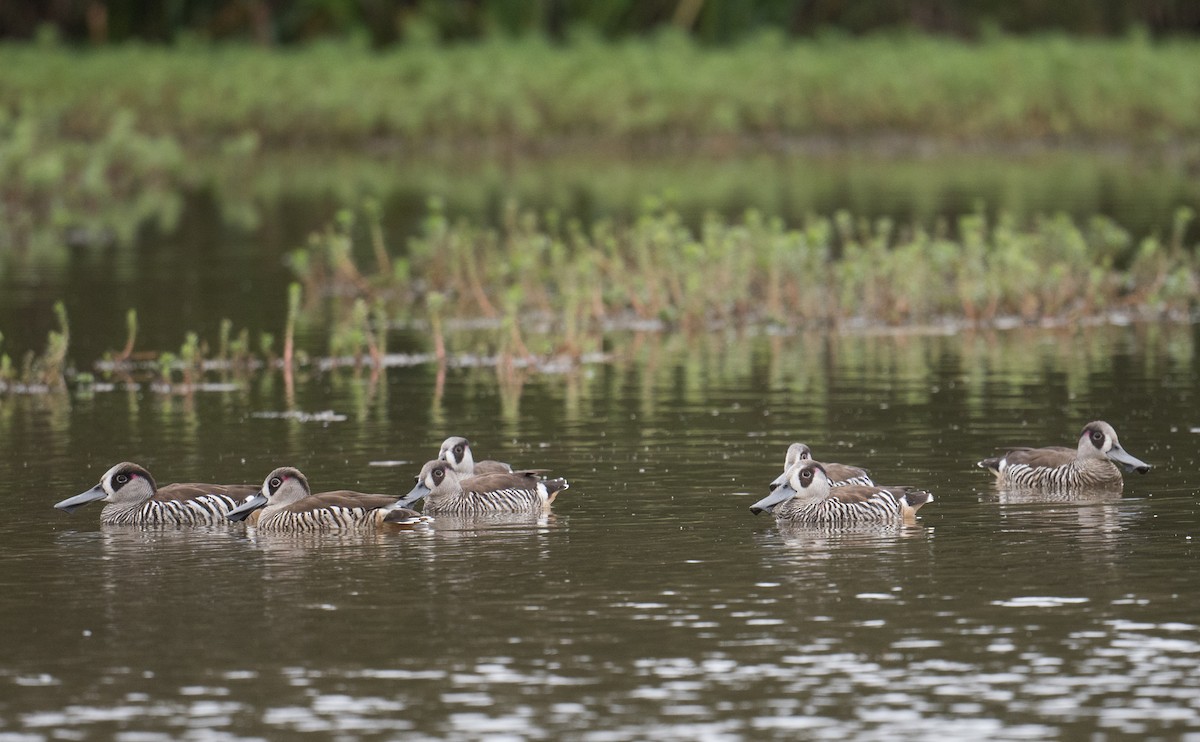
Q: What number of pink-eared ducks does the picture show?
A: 7